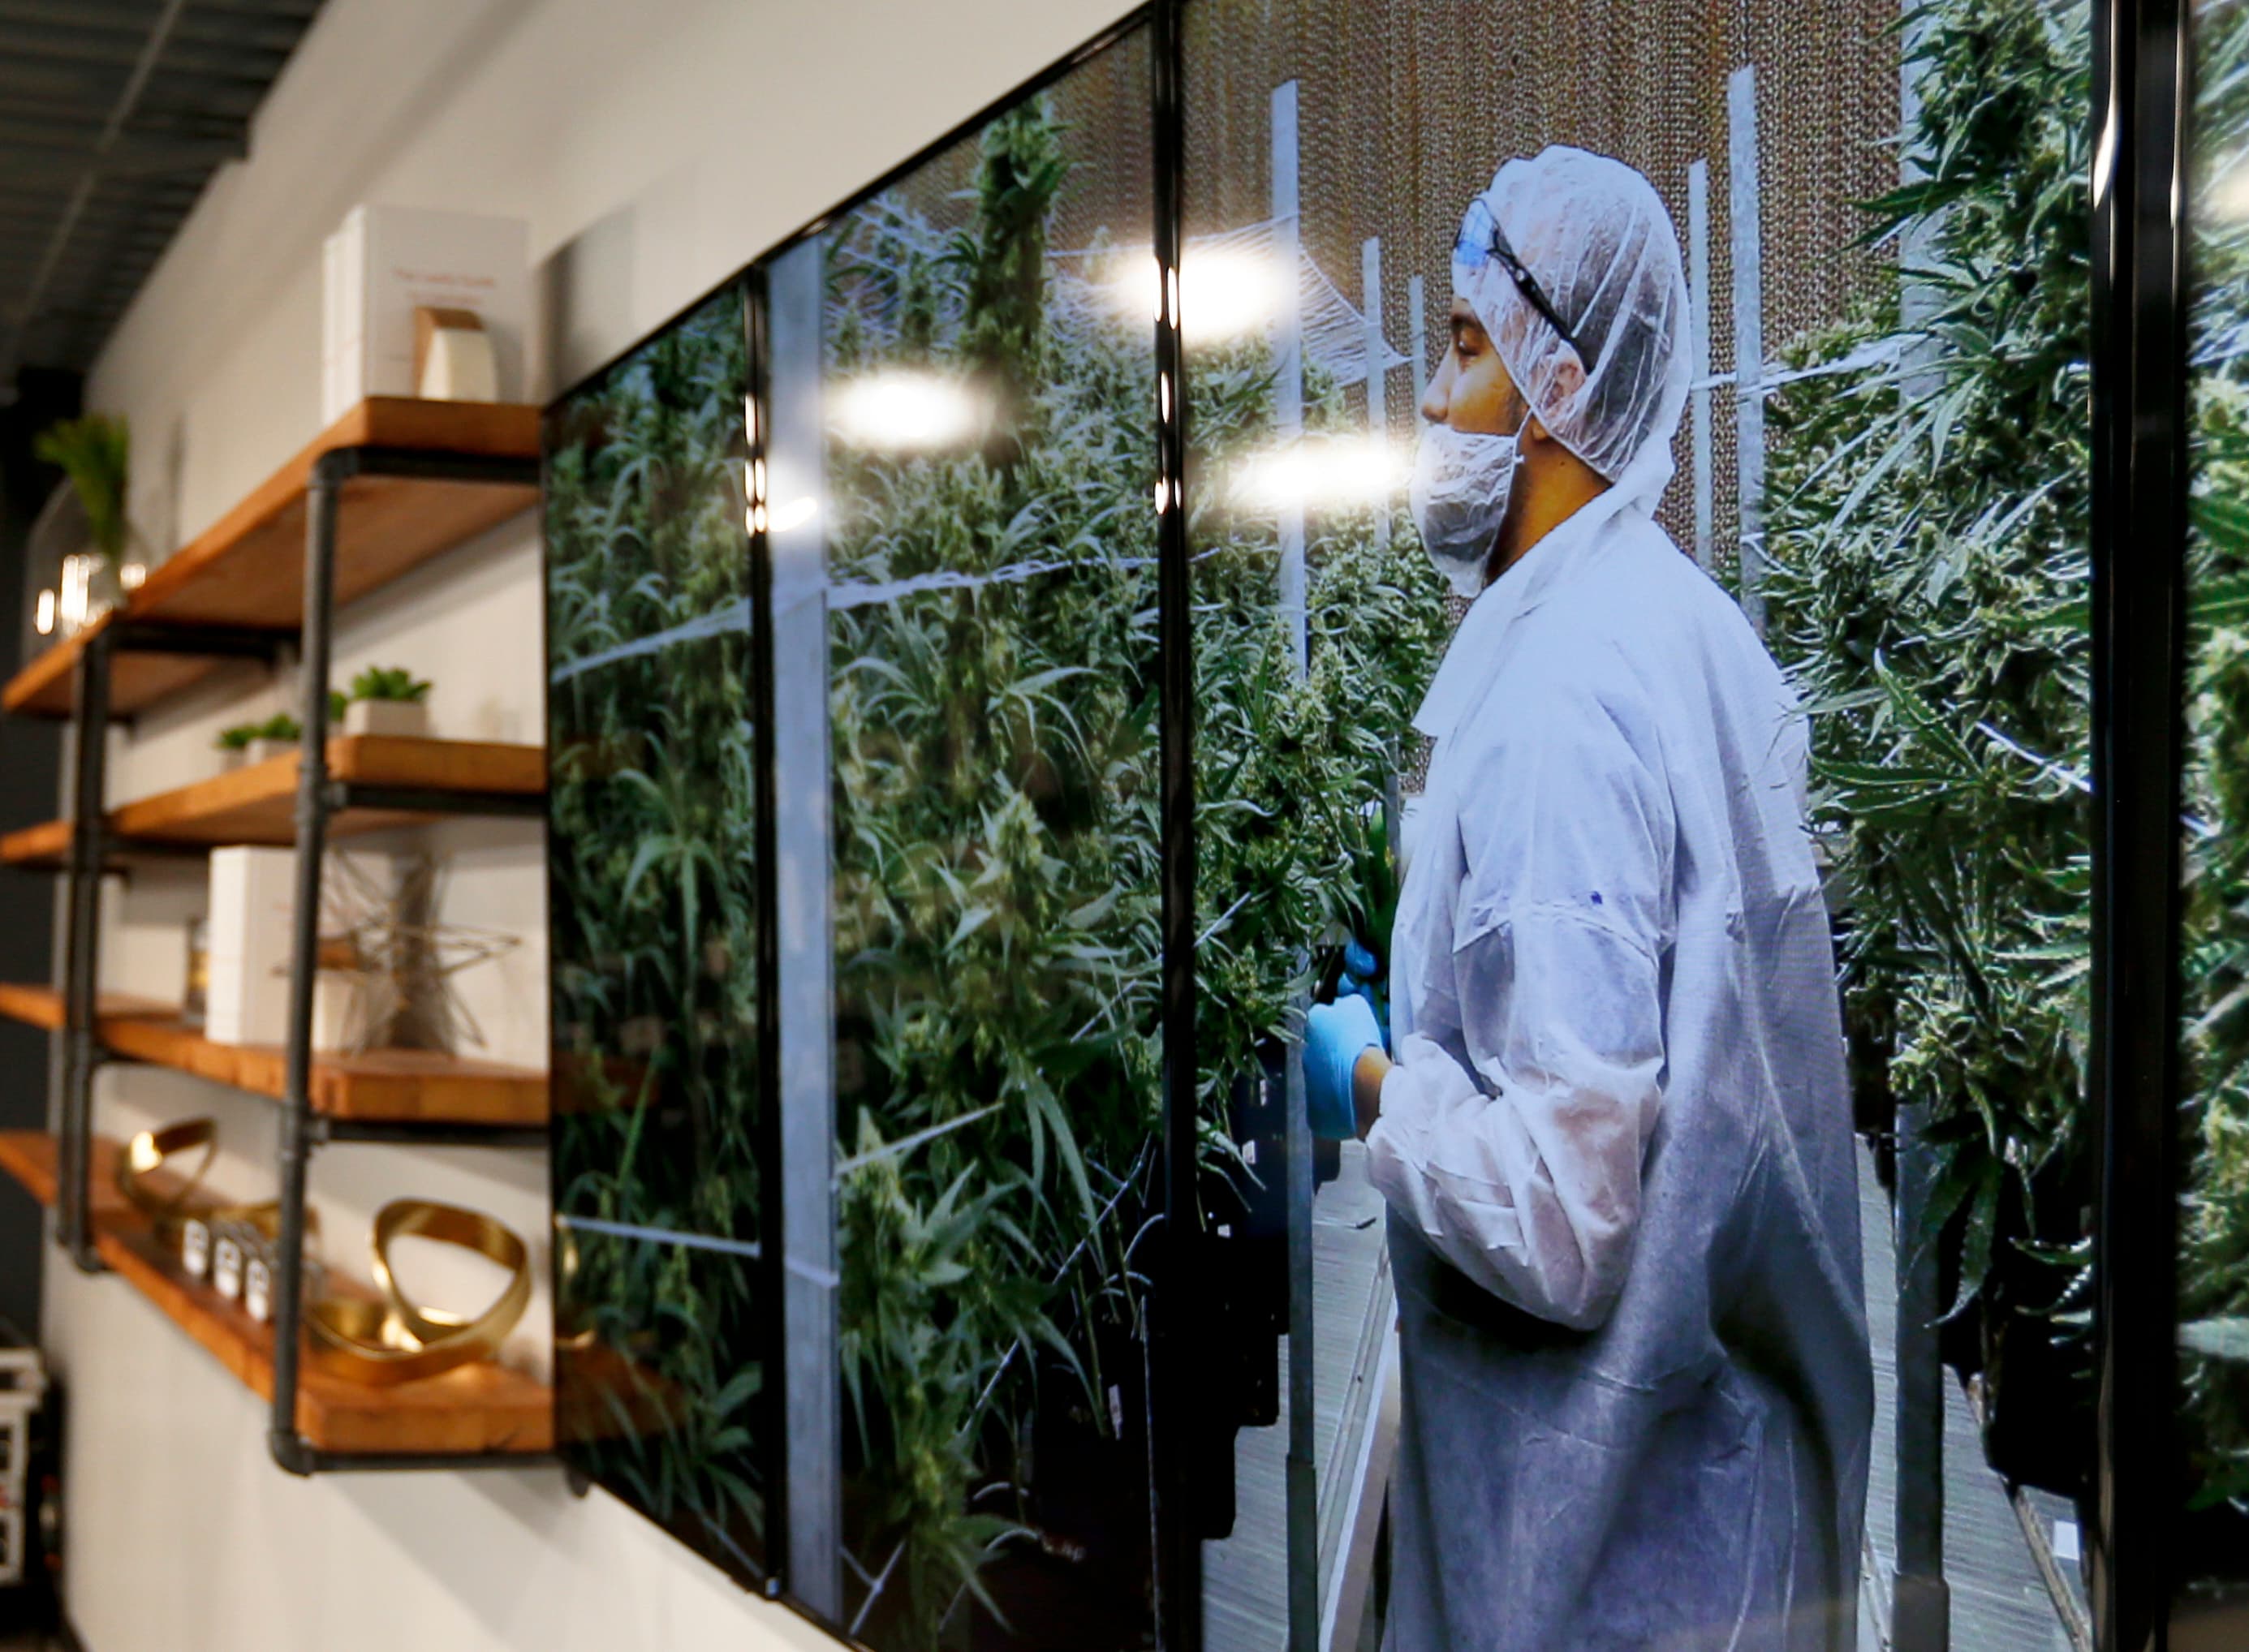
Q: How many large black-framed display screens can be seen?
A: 4